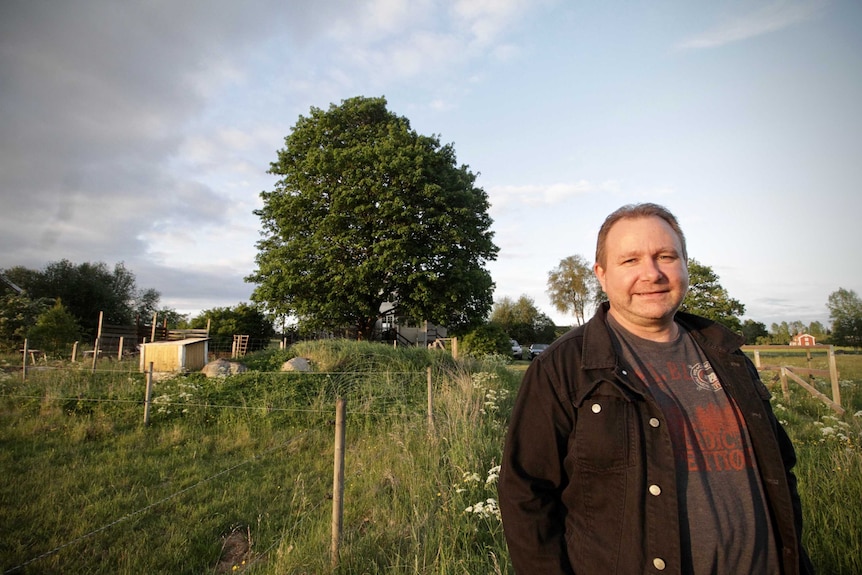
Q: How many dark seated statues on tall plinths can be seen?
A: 0